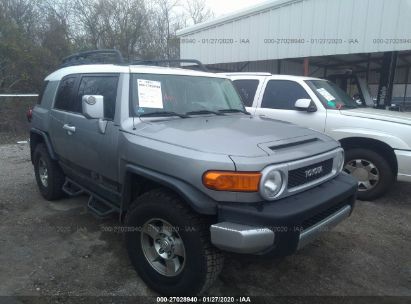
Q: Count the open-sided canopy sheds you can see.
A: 1